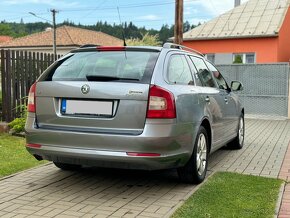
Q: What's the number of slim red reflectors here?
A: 2